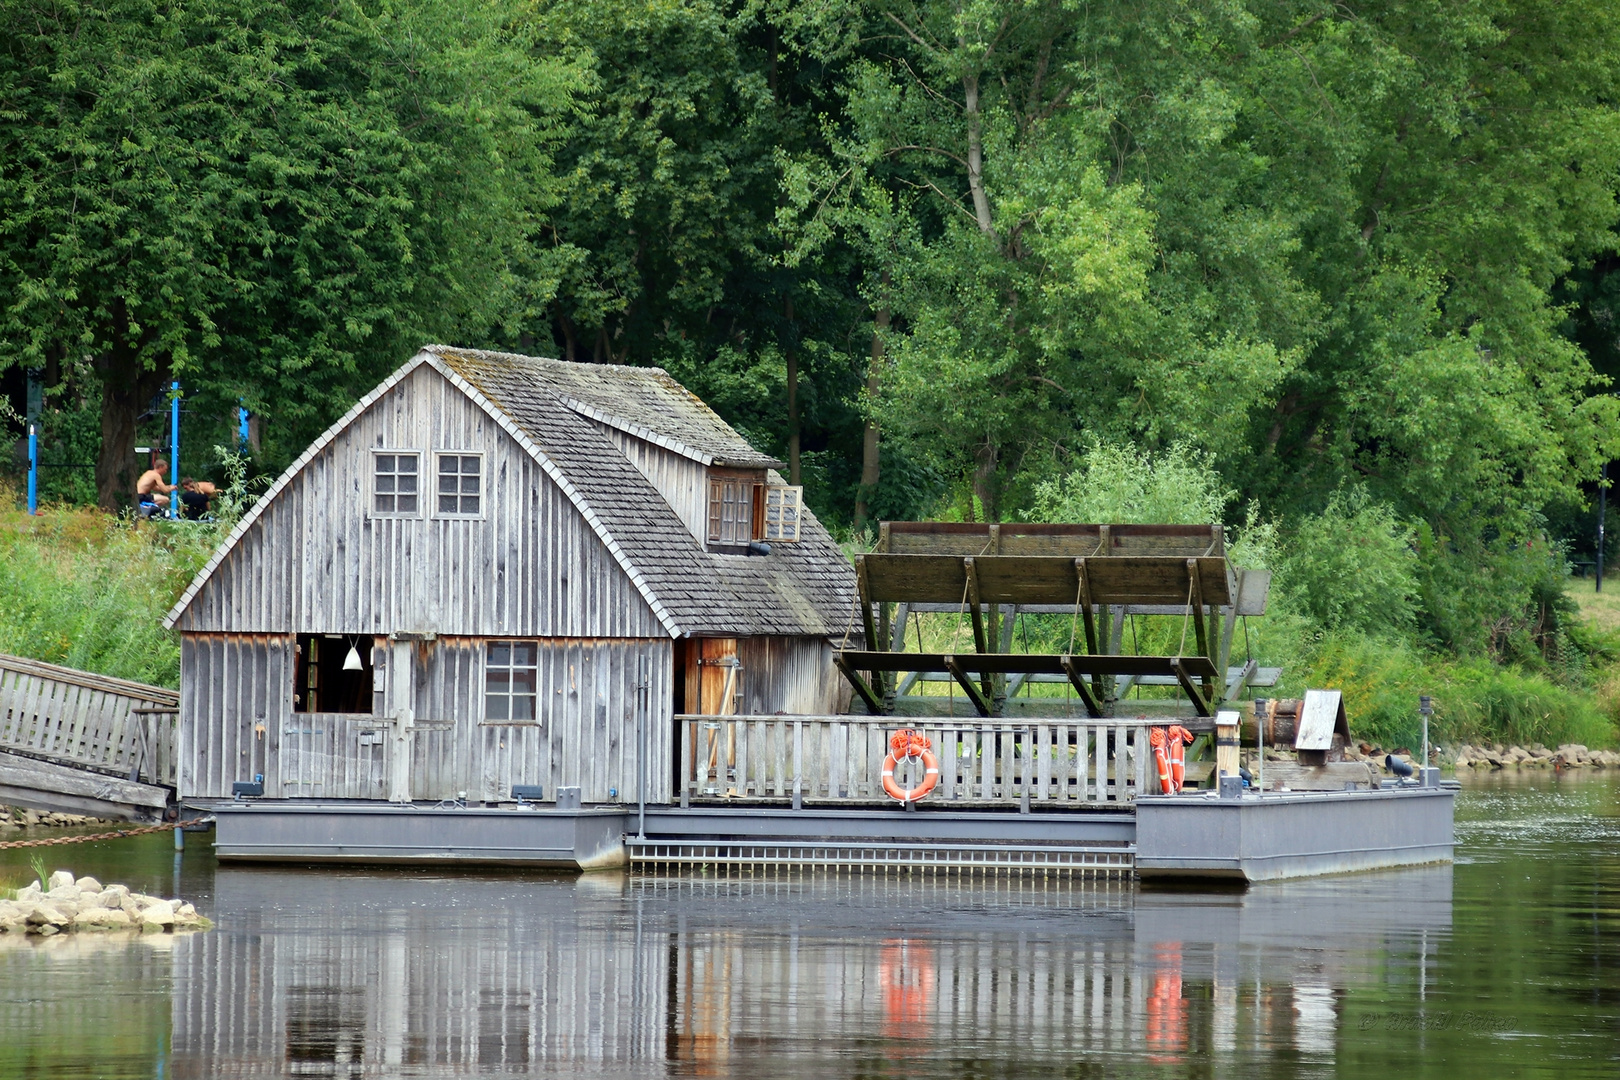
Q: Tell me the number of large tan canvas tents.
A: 0